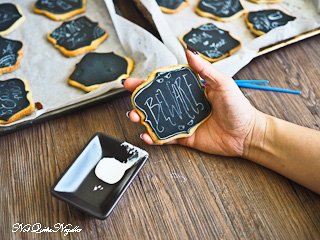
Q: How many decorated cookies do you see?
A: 12